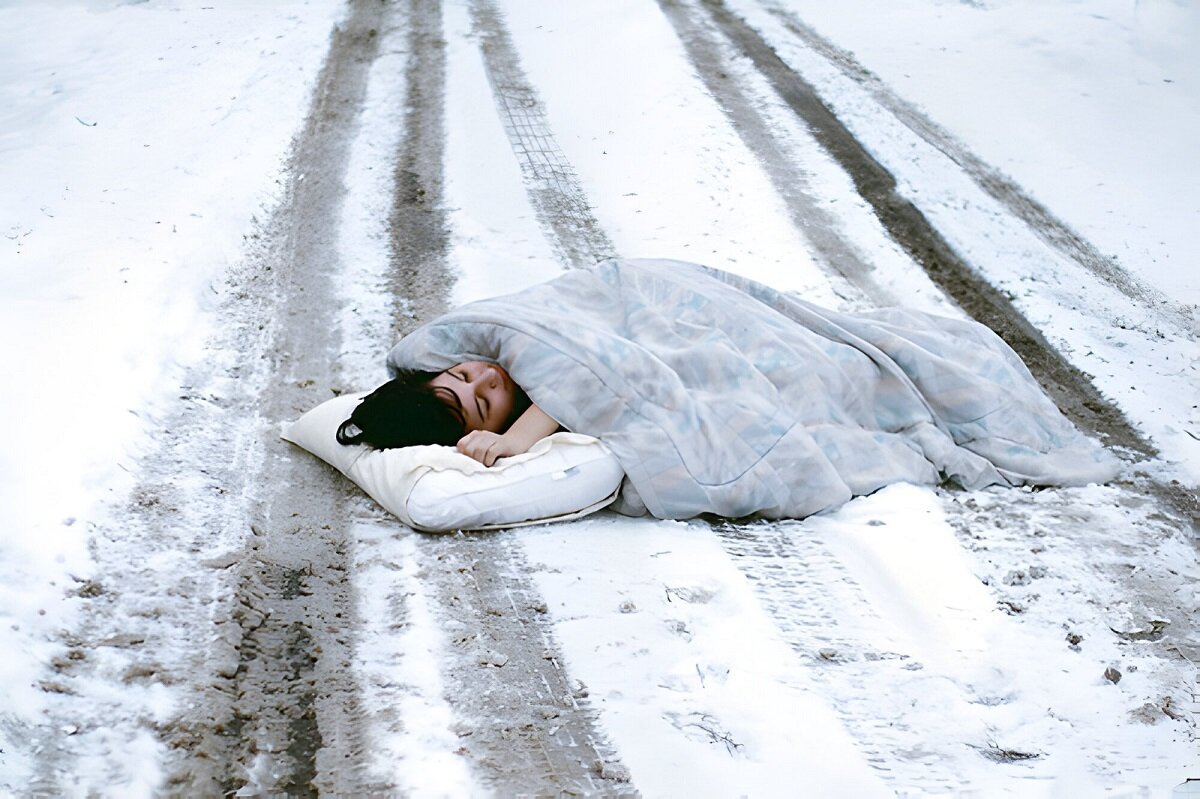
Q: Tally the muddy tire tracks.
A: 6